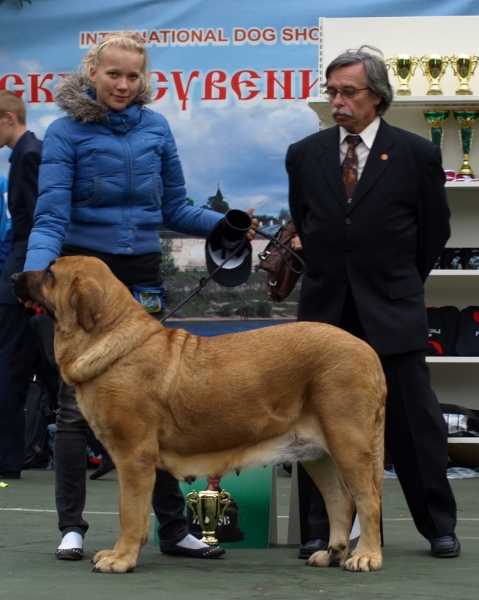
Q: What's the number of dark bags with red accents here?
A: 2